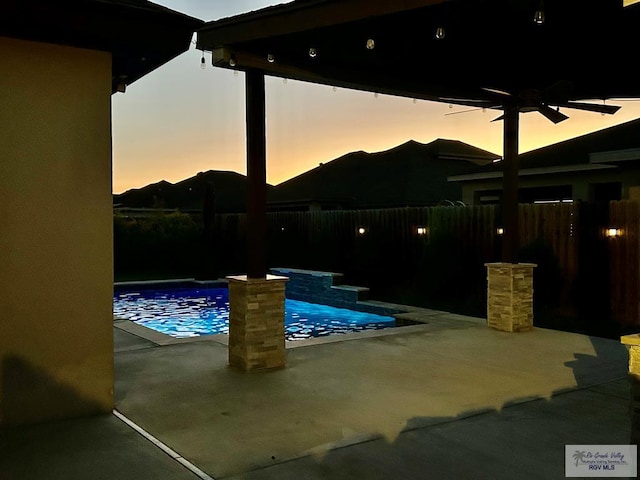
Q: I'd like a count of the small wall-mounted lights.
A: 4